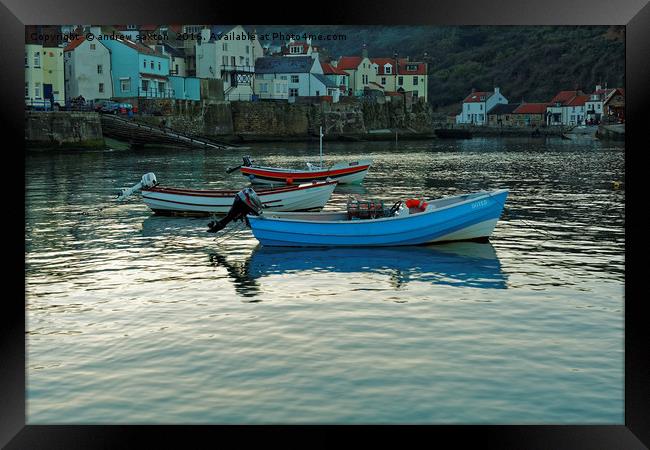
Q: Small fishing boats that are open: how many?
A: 3